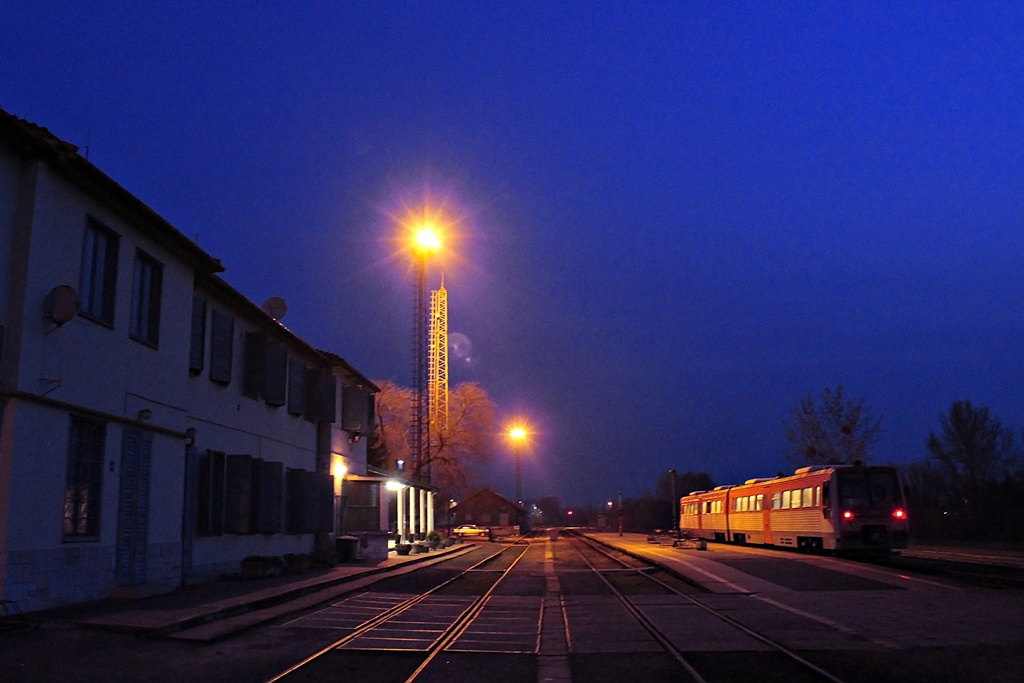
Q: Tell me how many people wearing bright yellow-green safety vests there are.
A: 0